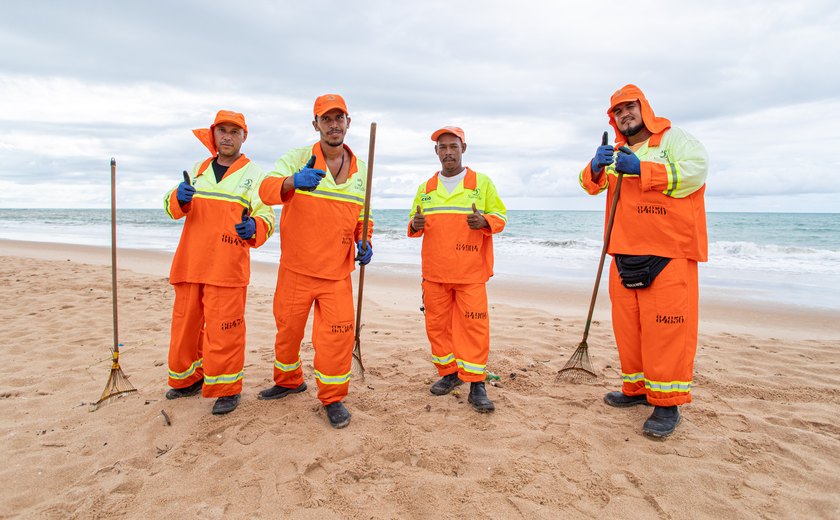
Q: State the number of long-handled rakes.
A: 3